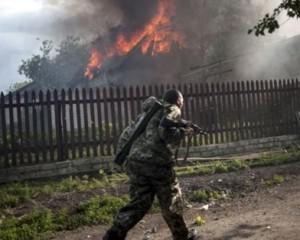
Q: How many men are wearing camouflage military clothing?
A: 1